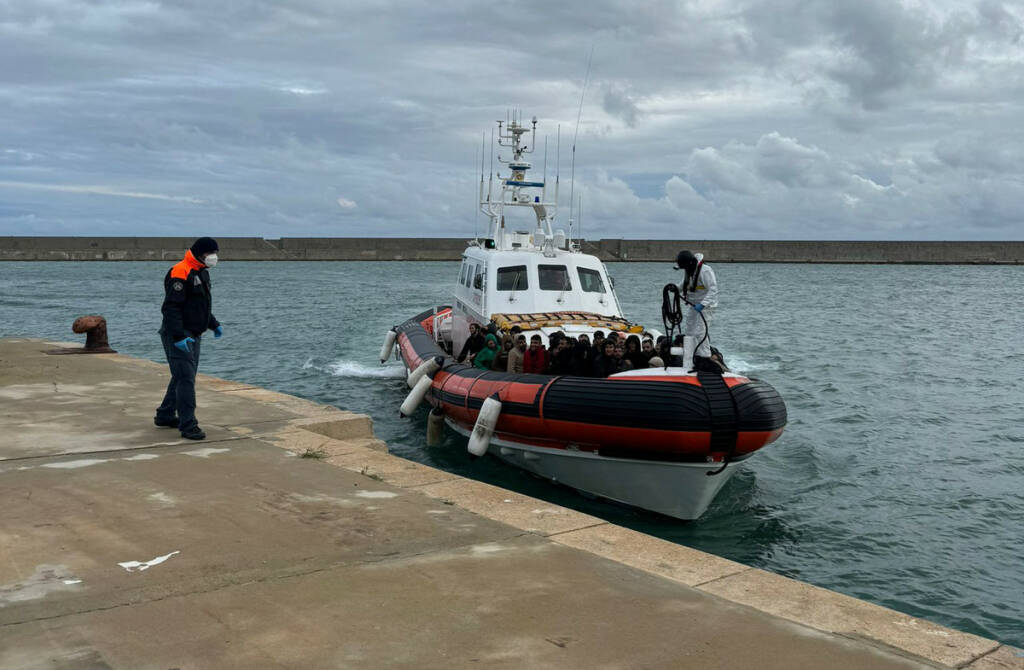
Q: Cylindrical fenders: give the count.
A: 5